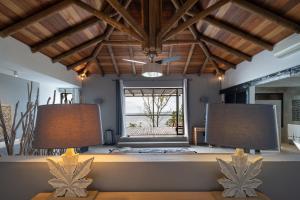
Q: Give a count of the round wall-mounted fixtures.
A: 2